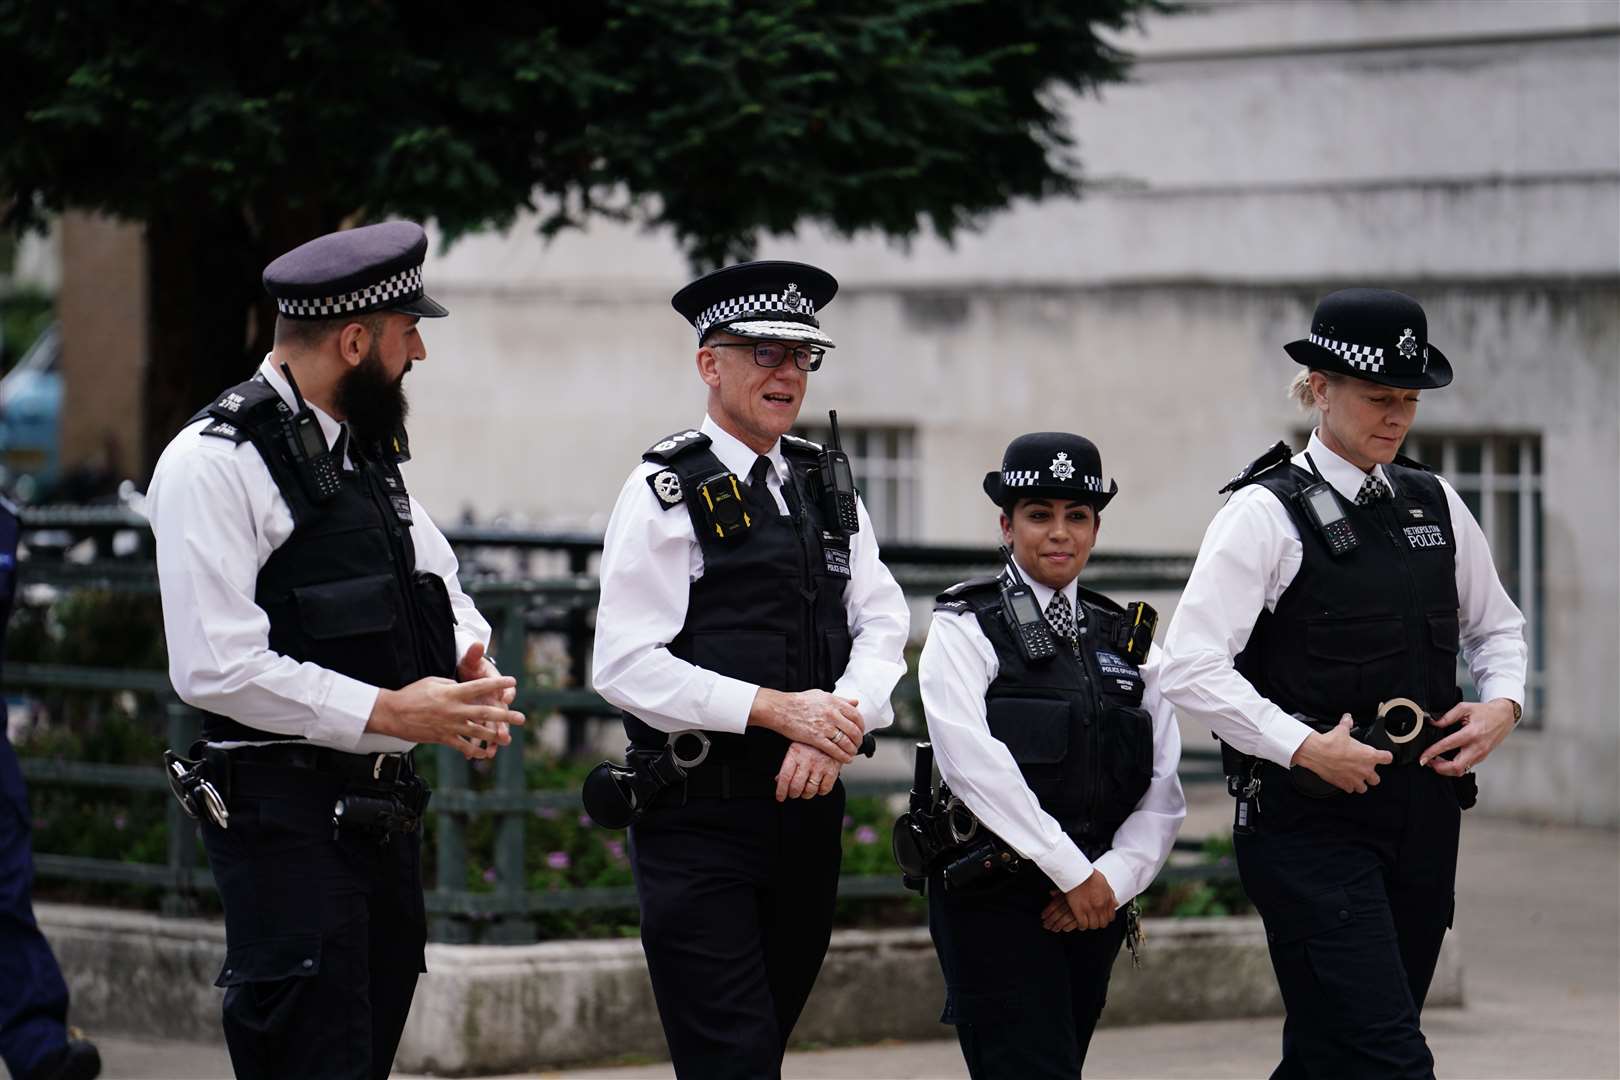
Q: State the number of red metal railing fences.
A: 0